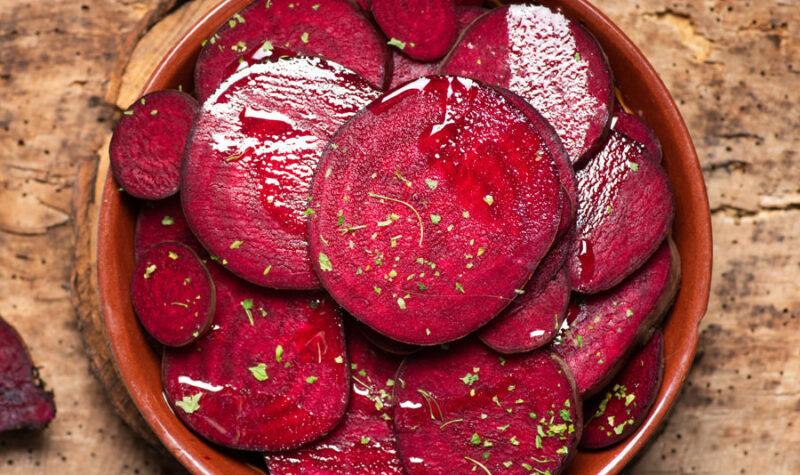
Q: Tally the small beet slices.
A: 3